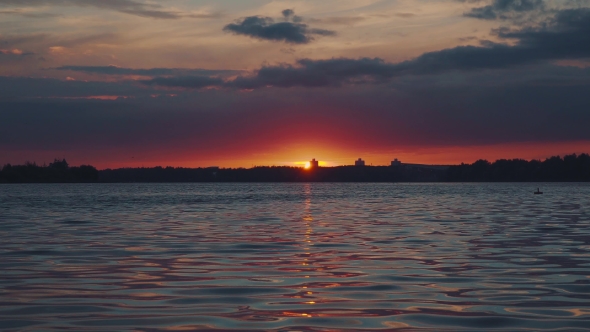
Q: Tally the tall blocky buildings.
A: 3